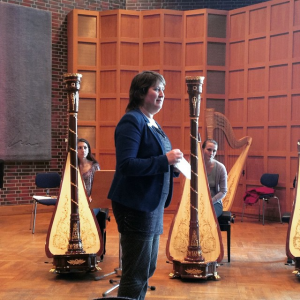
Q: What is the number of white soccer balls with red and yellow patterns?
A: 0